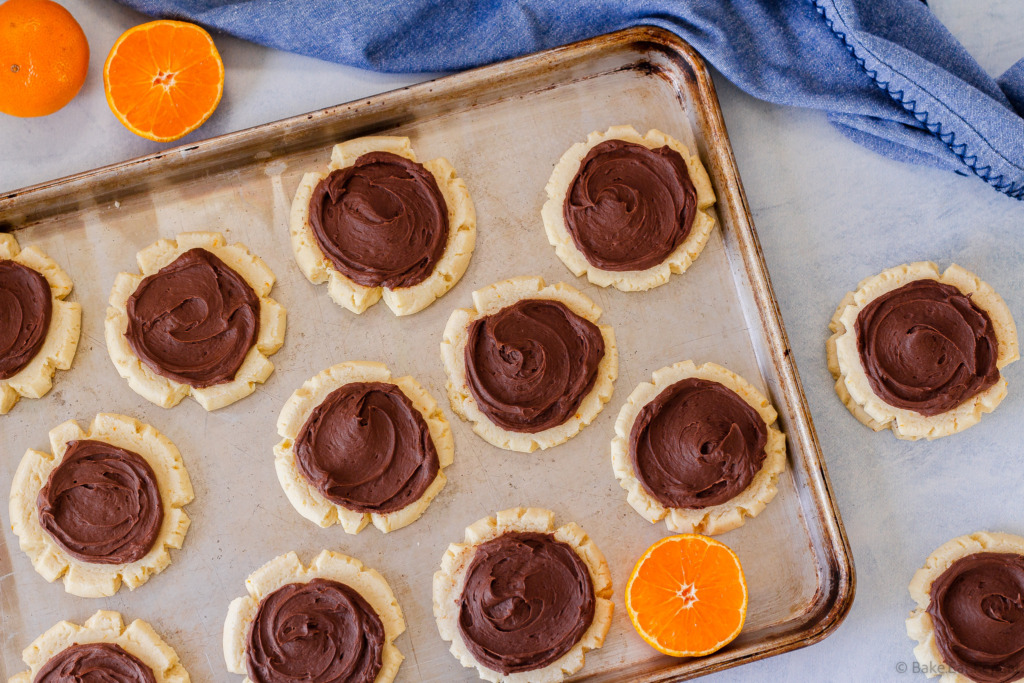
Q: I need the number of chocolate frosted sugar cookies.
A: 13